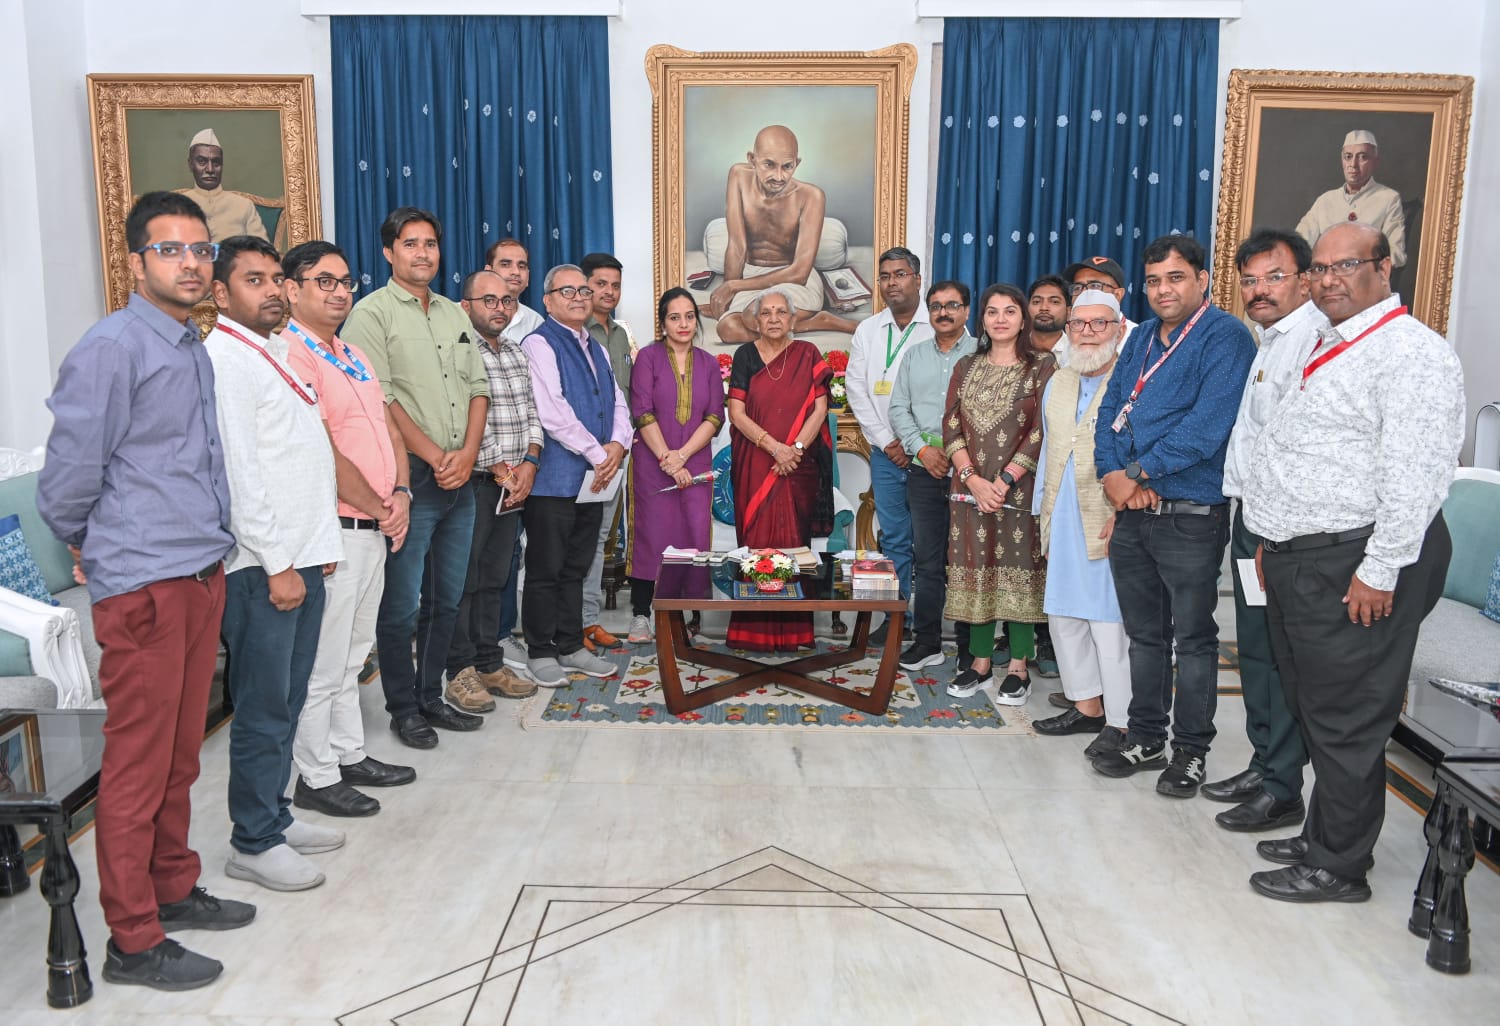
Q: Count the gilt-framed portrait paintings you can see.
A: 3